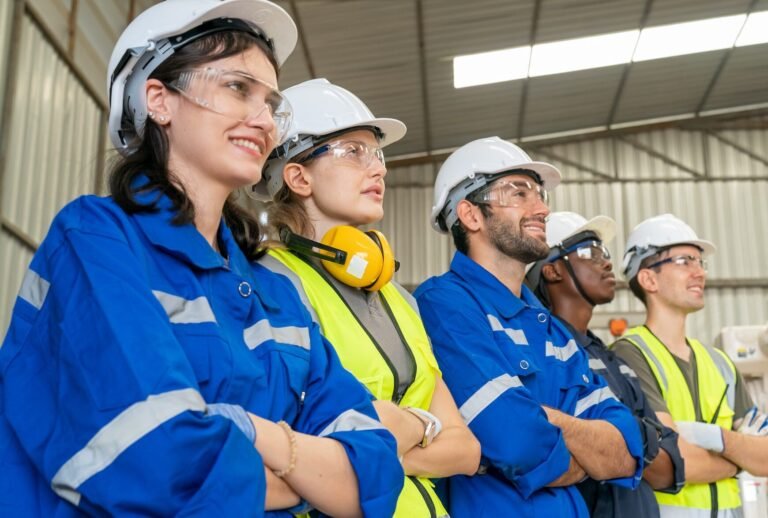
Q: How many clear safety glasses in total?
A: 5